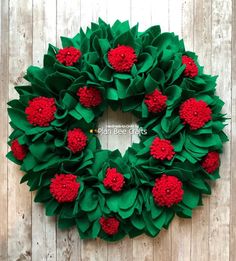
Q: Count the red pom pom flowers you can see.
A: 15